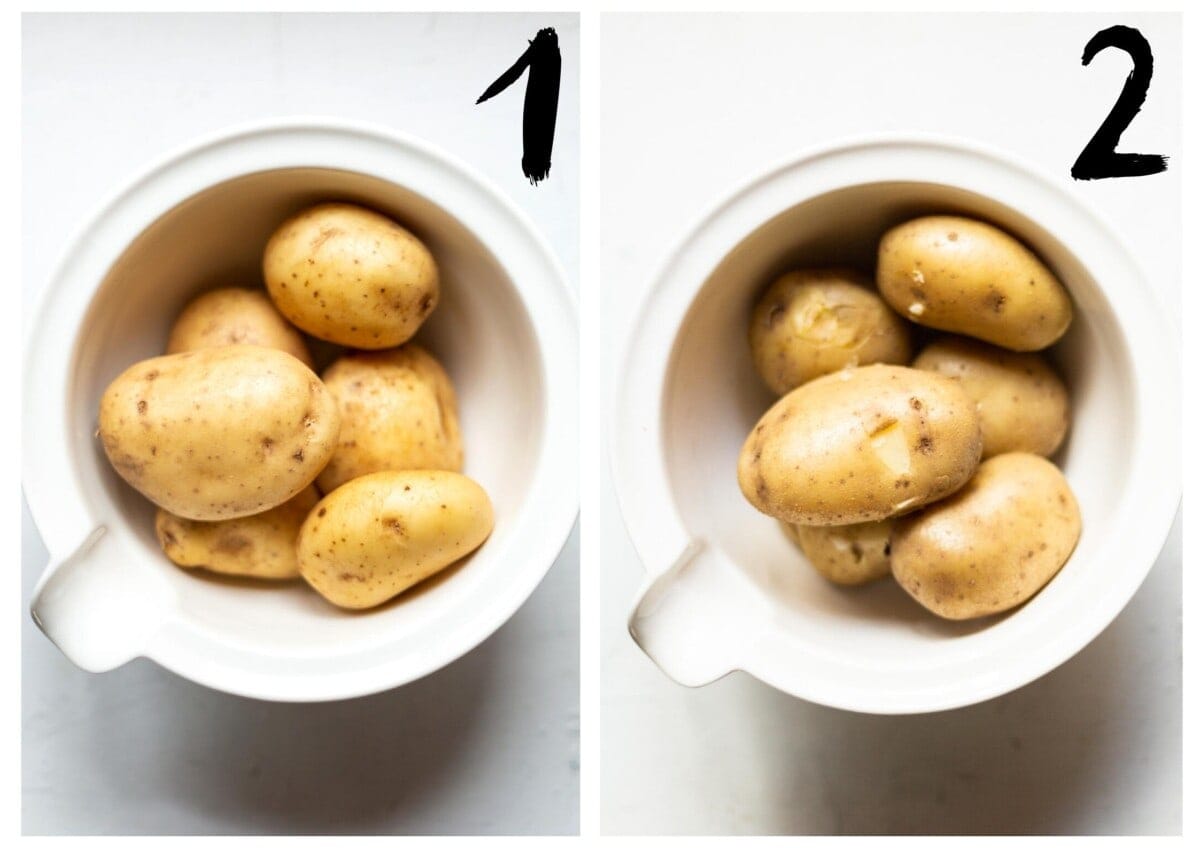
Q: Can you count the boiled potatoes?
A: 6